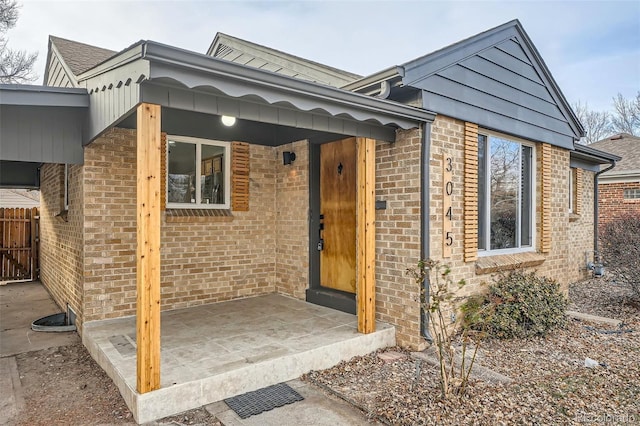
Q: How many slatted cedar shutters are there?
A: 5